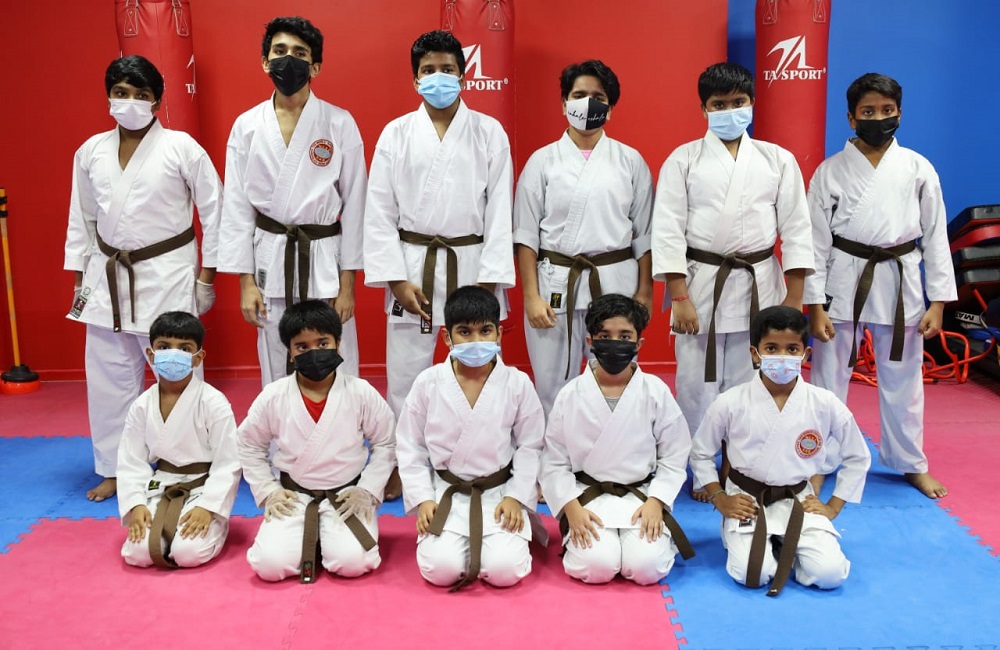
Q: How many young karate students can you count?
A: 11